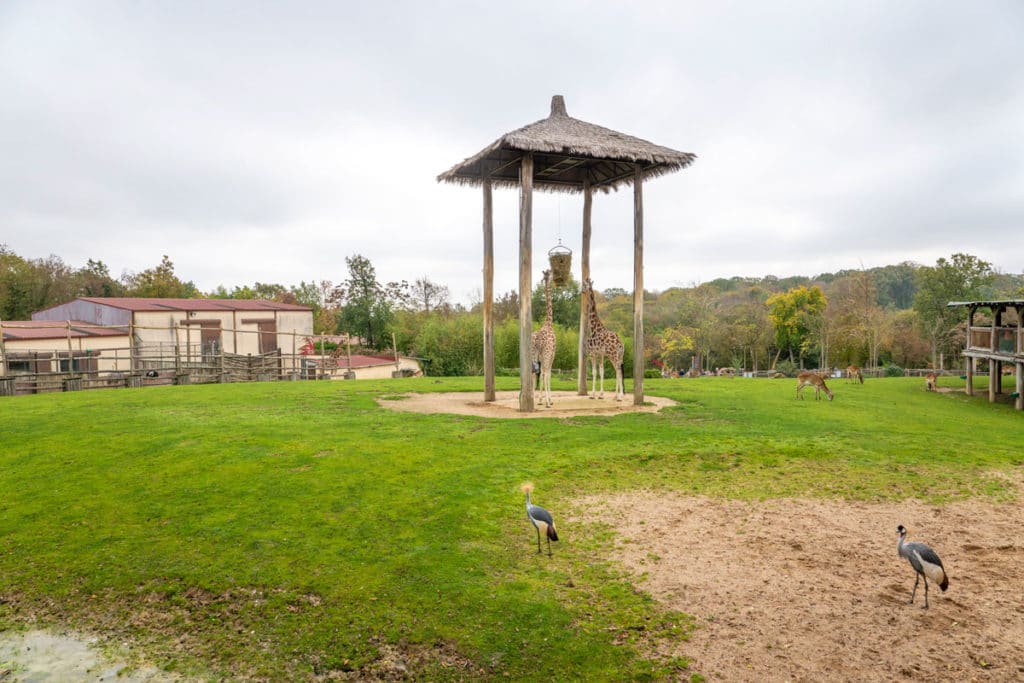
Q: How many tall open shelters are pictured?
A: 1